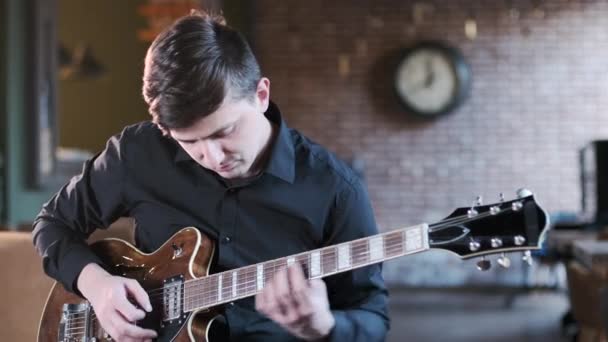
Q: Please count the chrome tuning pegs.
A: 6